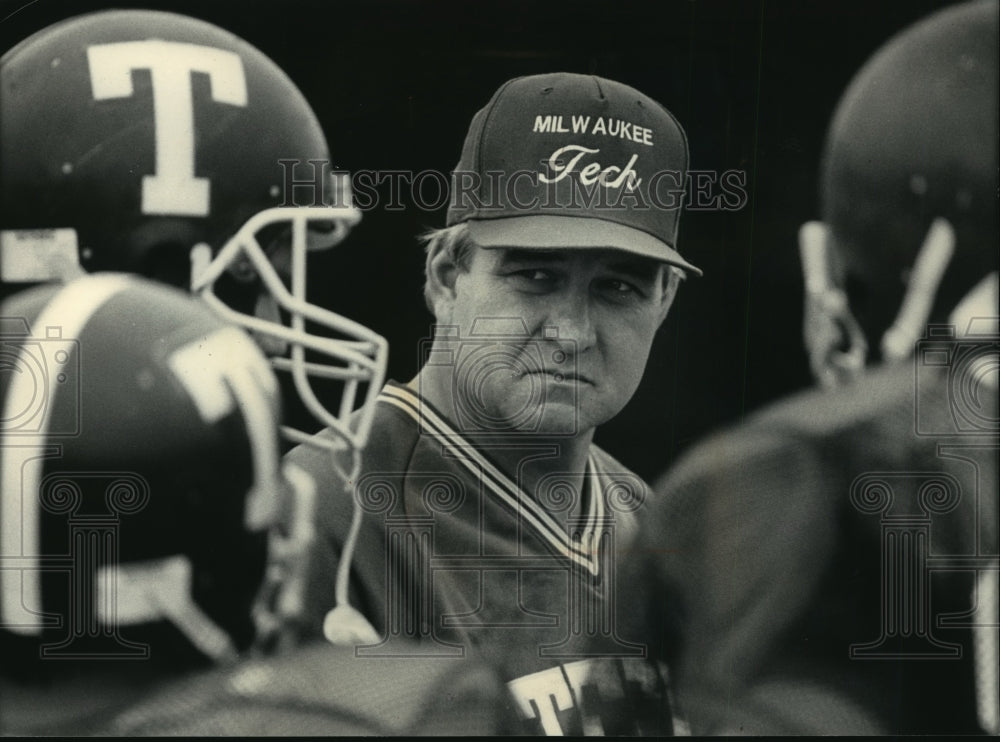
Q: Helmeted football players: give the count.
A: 3